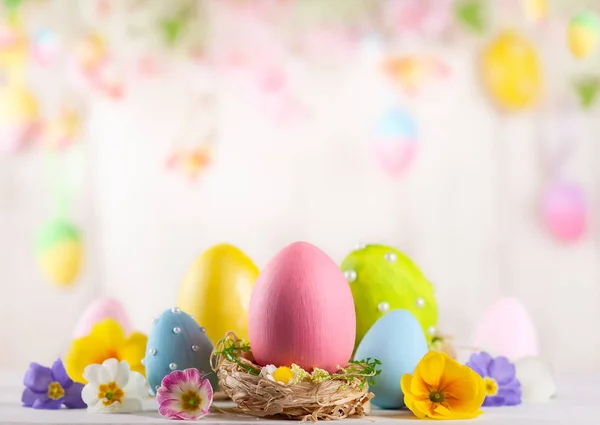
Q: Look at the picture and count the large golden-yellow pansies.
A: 2